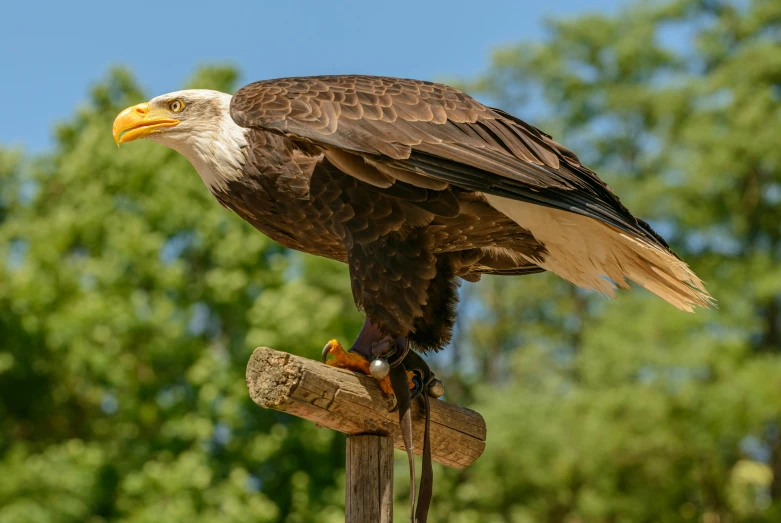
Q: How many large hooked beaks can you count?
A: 1